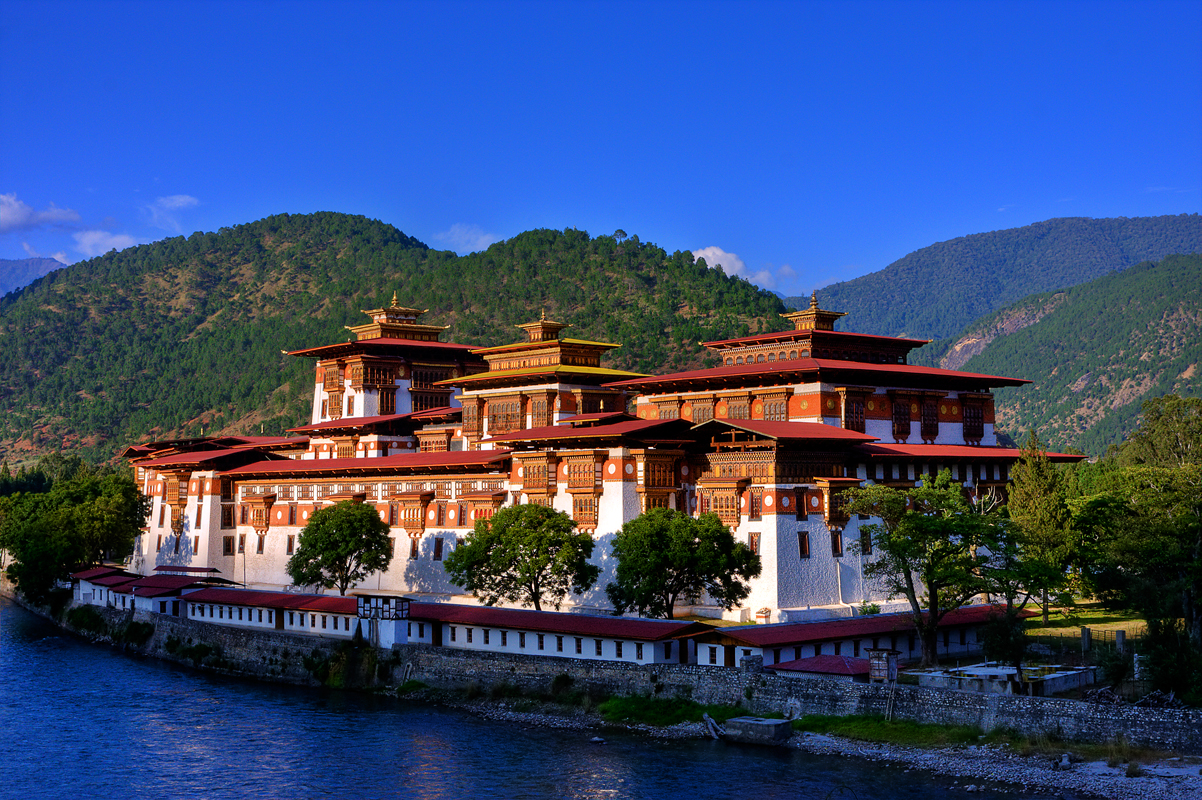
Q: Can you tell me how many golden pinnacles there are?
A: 3